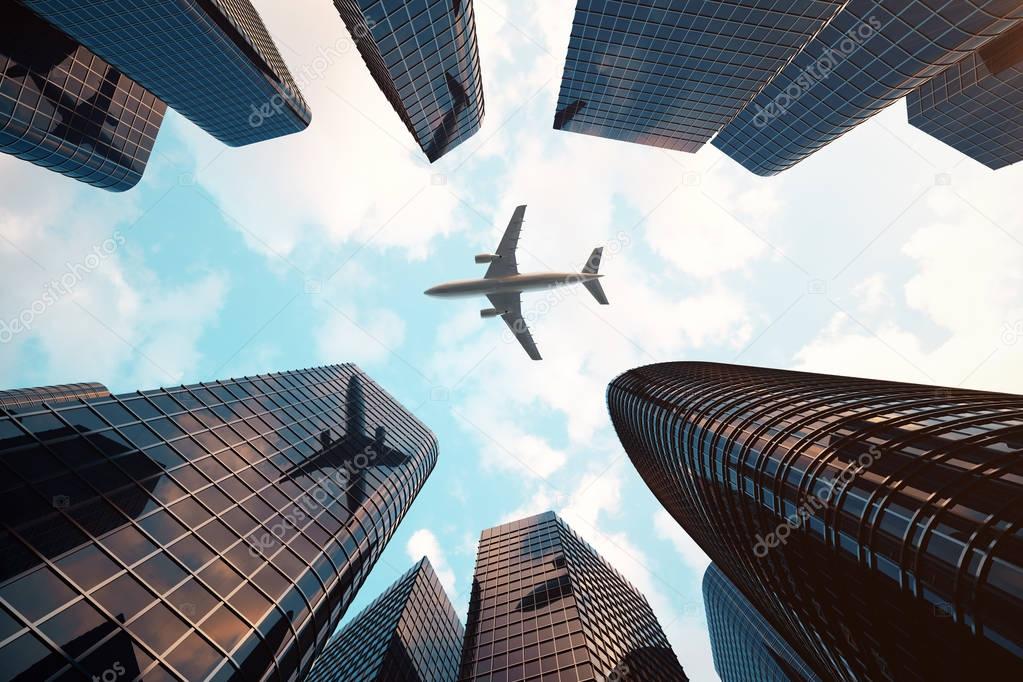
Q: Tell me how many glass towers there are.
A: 12